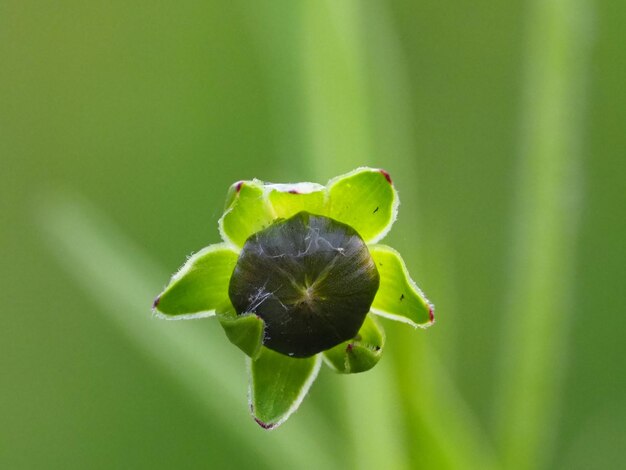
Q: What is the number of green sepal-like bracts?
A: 8